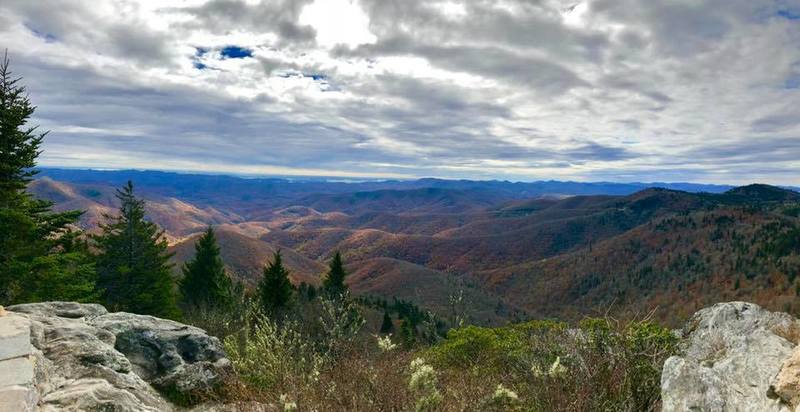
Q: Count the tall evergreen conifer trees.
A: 5